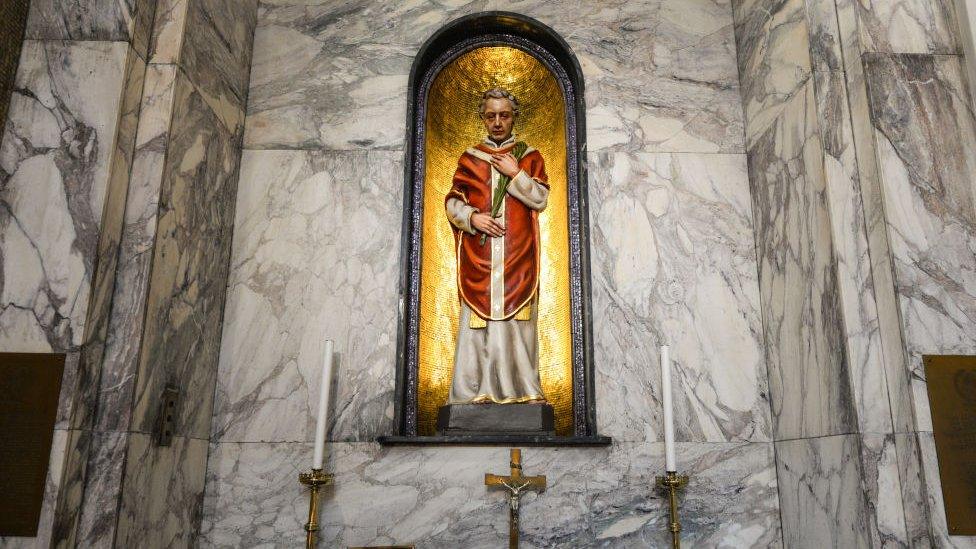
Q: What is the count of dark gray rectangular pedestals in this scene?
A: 1